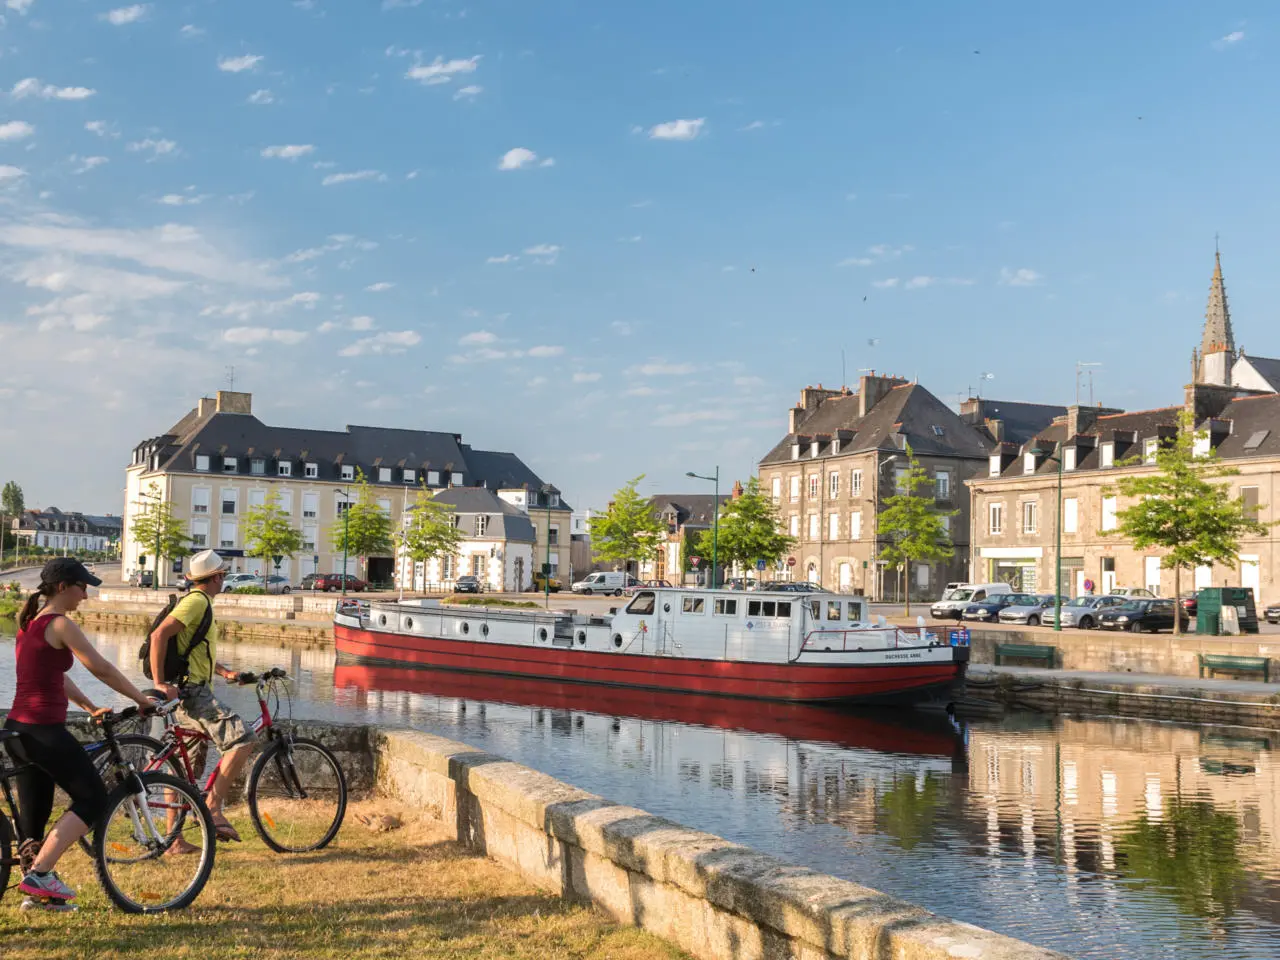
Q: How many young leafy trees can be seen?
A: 8